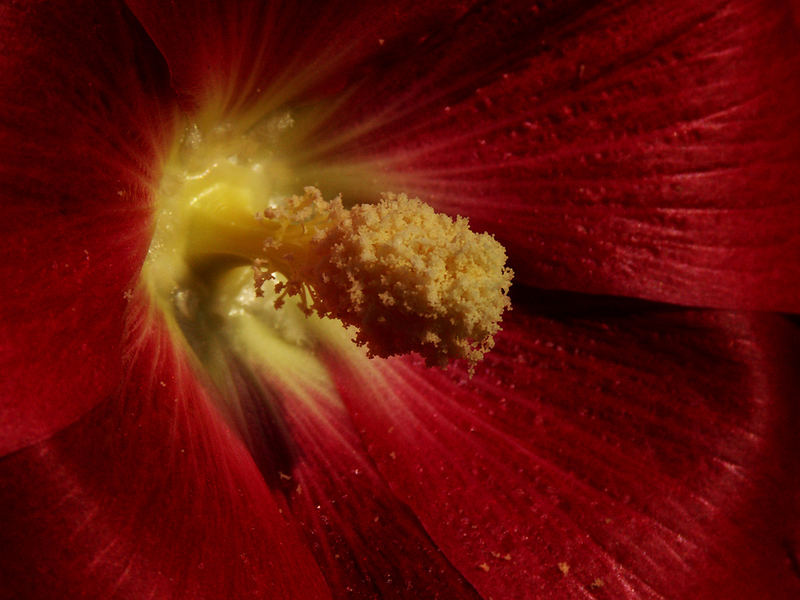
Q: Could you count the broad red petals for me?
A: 5